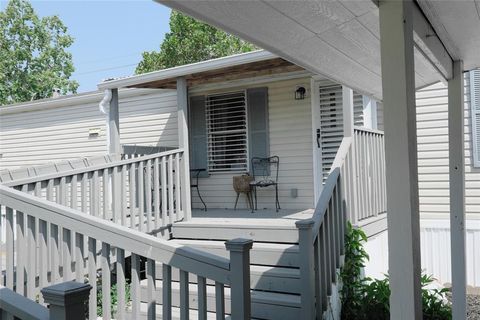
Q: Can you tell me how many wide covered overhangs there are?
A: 2